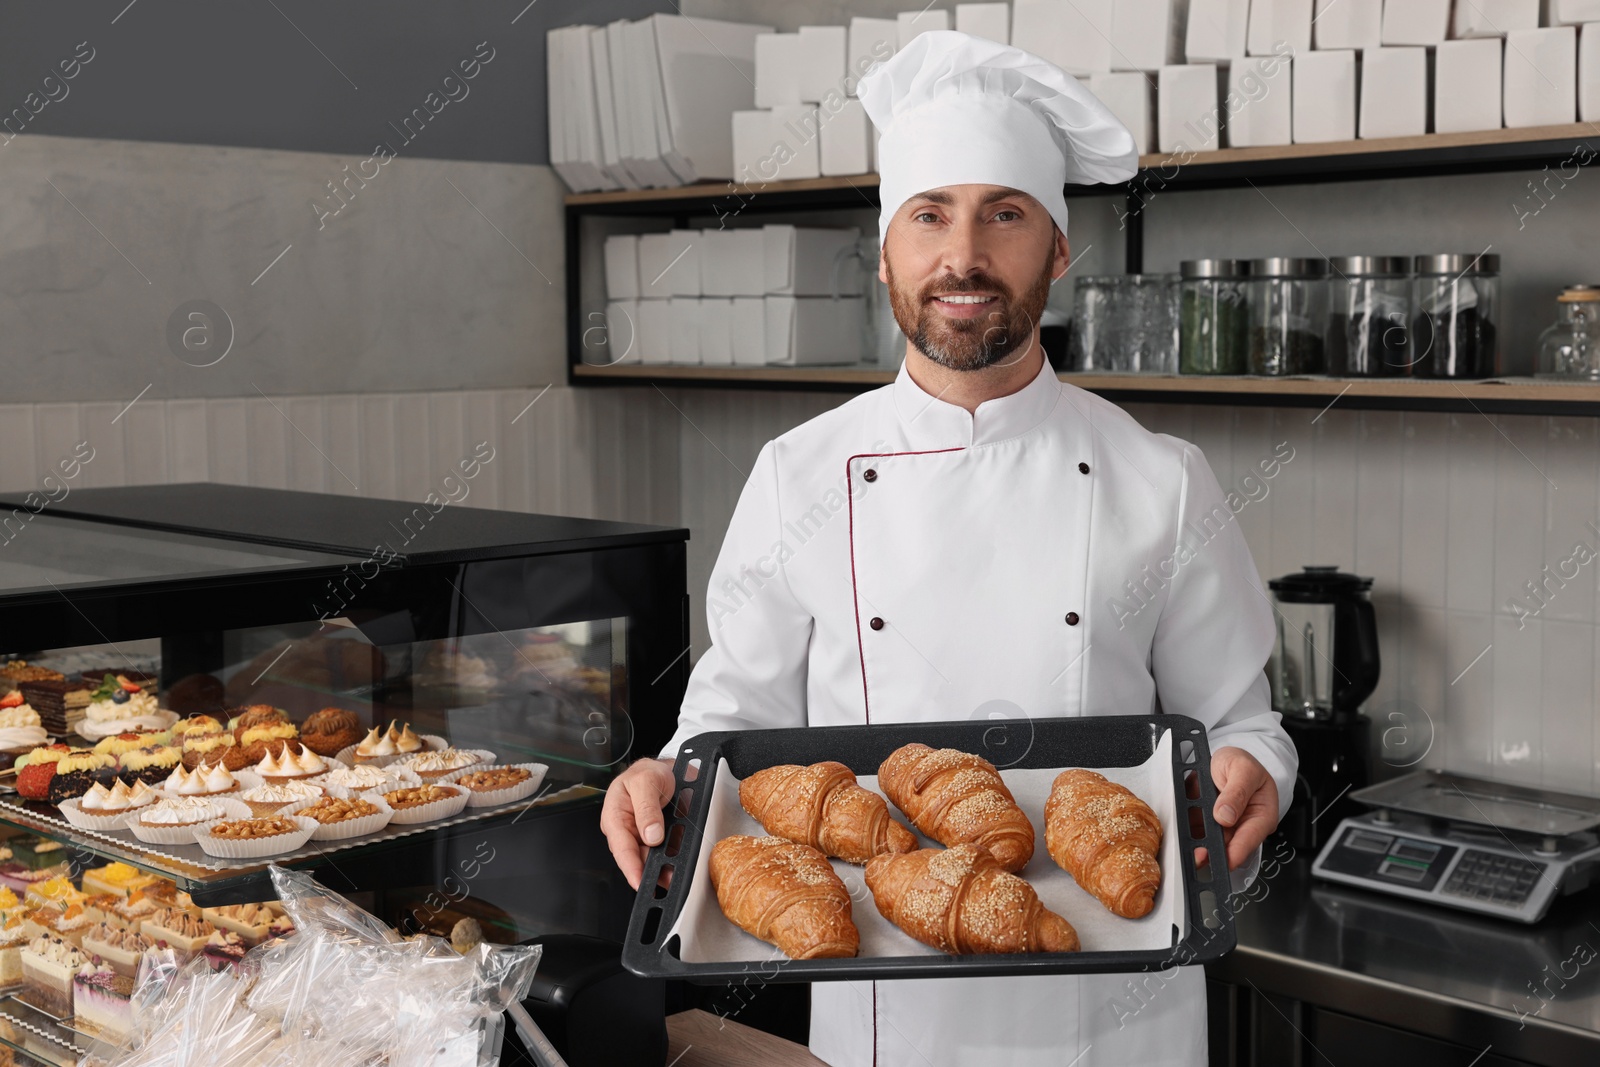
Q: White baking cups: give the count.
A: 12